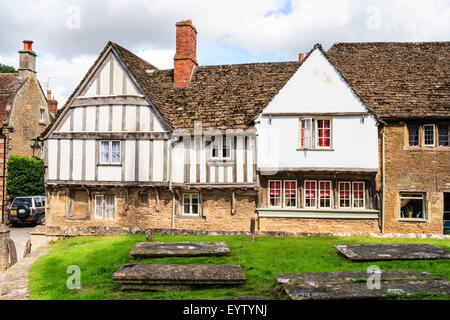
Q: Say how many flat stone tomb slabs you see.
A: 4